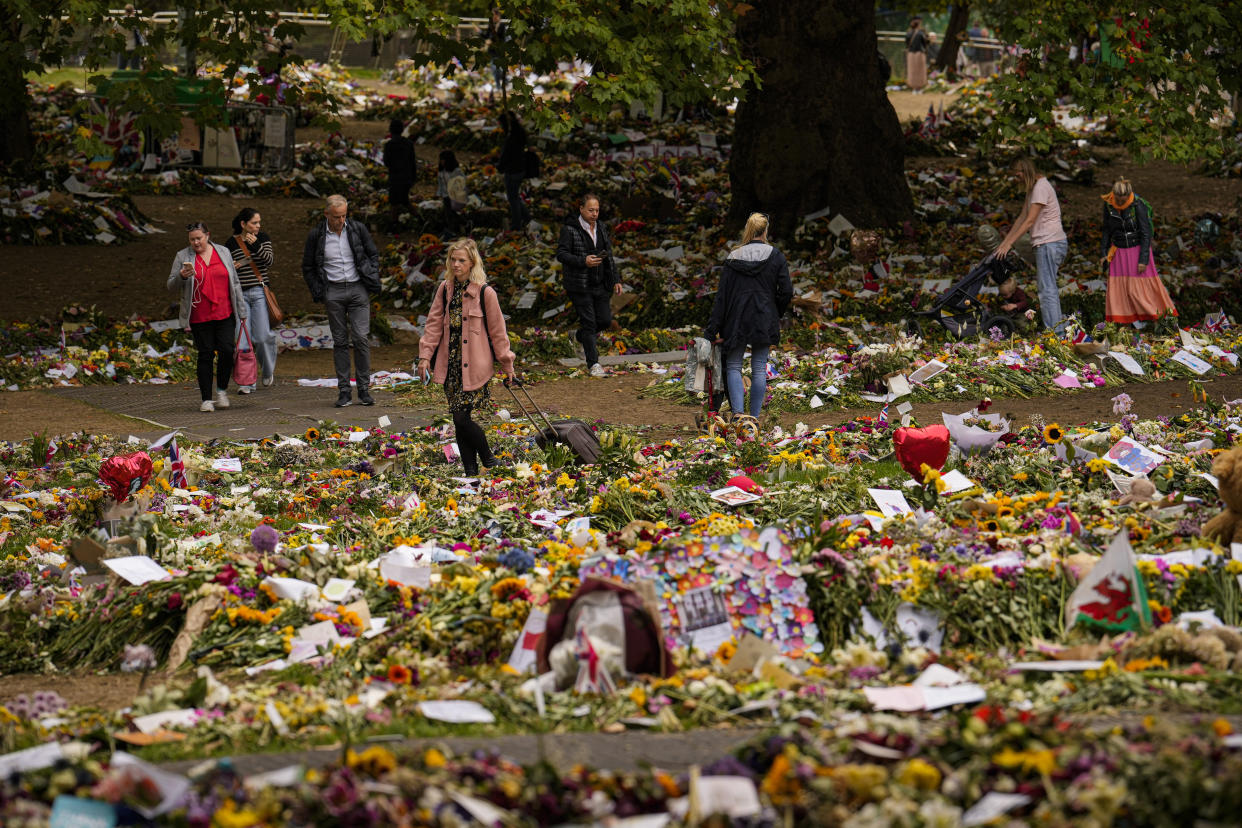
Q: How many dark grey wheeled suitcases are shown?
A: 1